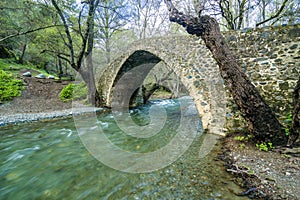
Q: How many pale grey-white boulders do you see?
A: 3